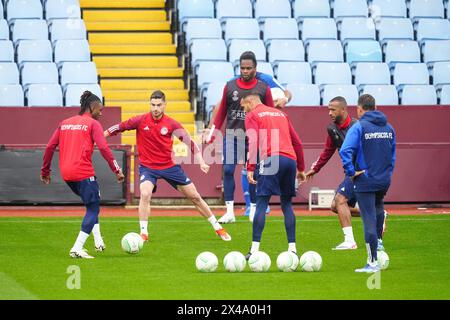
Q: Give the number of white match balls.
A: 6